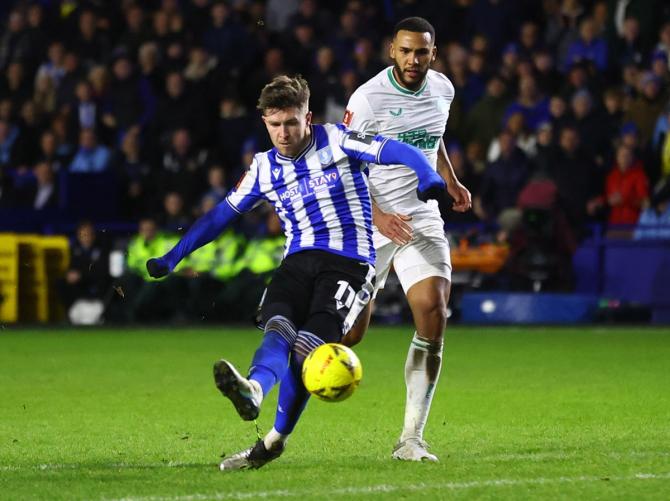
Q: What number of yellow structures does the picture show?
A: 2